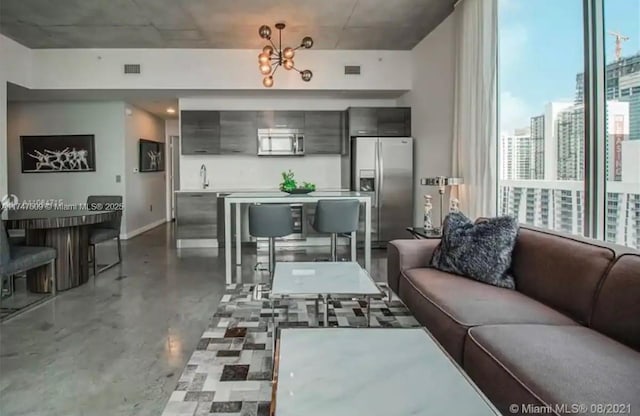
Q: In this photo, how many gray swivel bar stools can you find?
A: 2